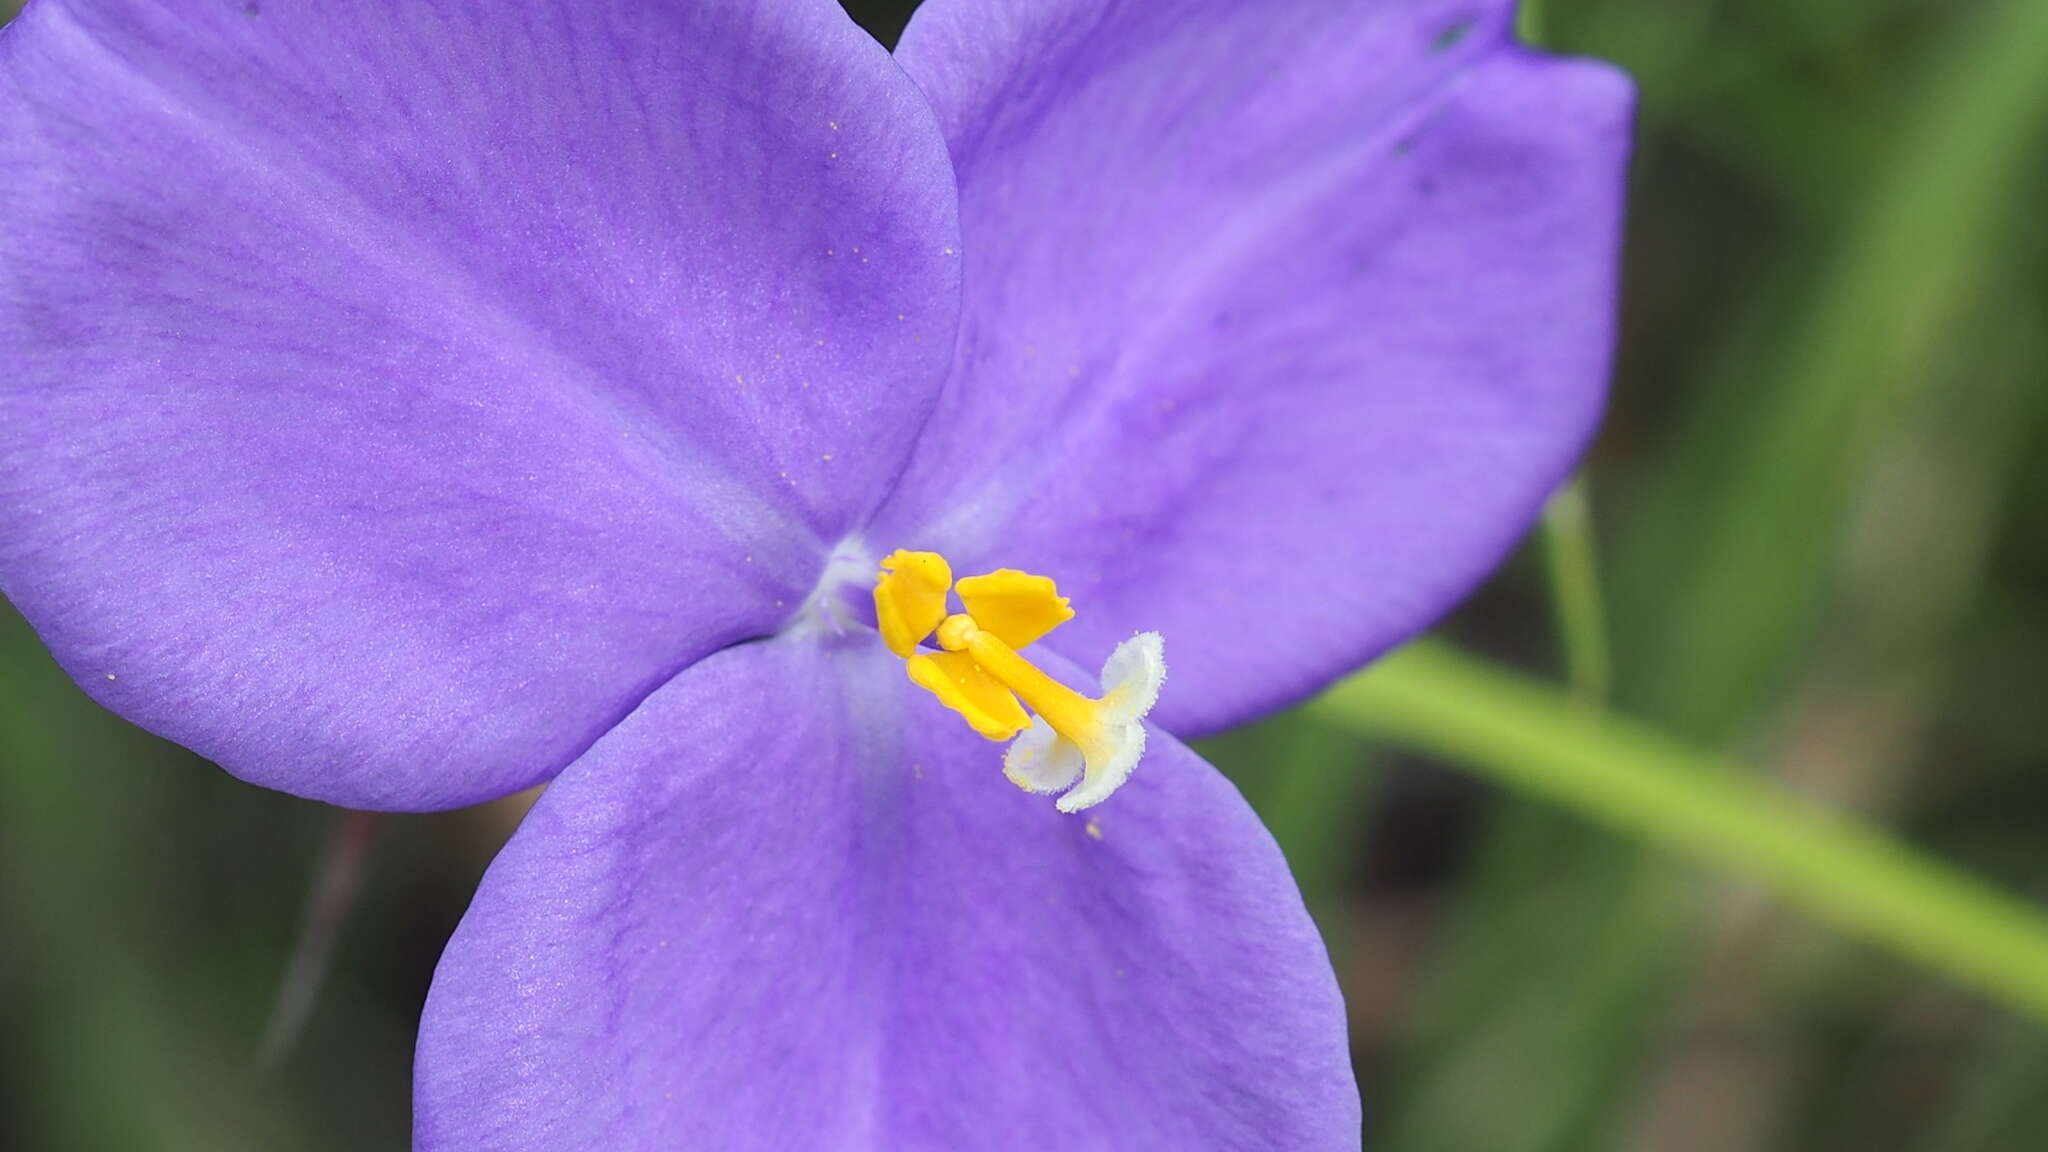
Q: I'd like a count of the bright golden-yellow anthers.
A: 3